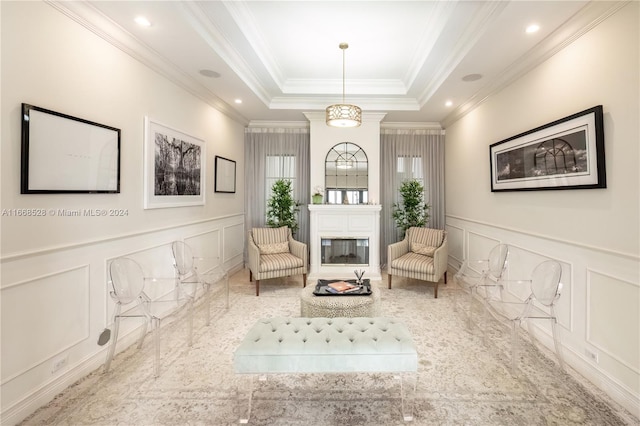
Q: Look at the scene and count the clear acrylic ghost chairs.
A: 4